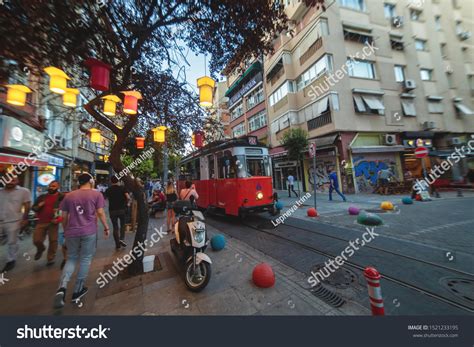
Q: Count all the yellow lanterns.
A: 7